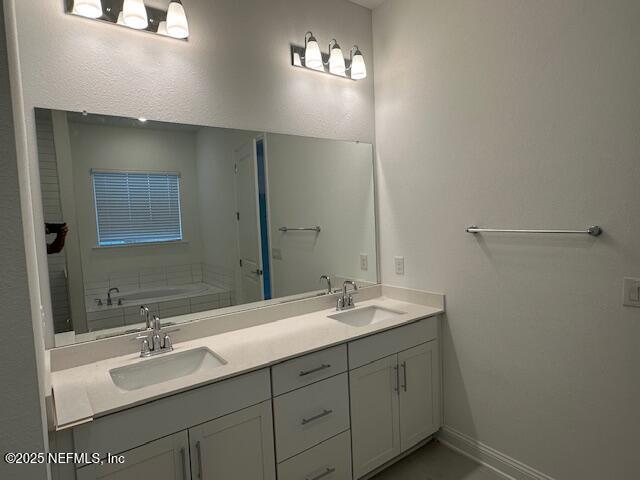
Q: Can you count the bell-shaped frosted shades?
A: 6